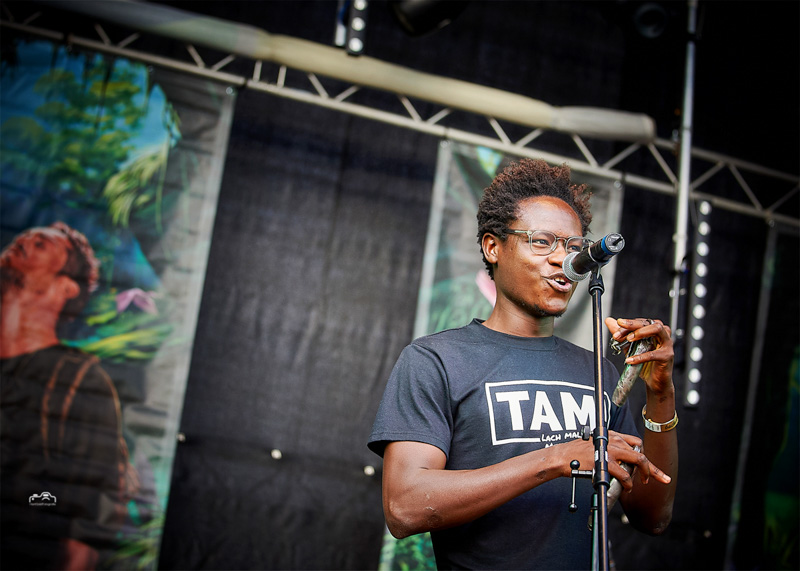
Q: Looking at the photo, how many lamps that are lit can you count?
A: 13